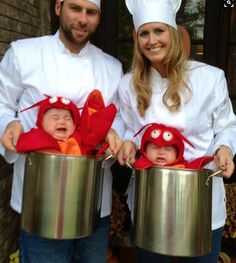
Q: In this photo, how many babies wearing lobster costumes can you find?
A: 2